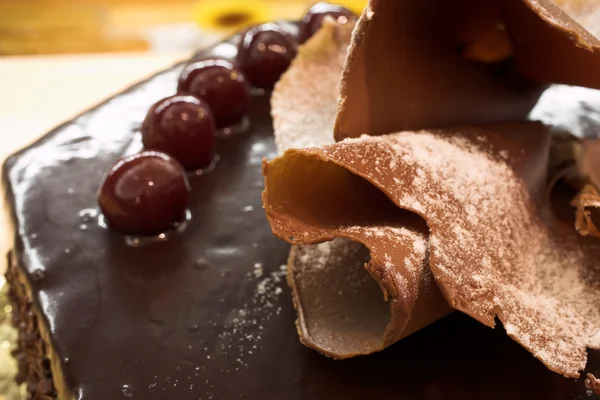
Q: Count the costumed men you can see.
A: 0